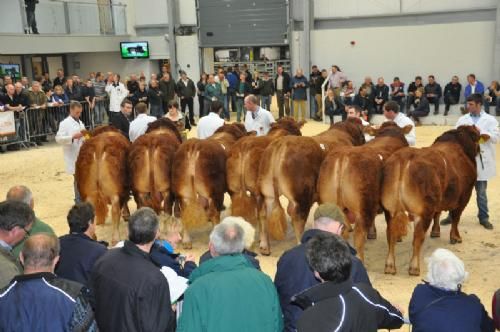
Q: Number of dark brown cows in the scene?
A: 7